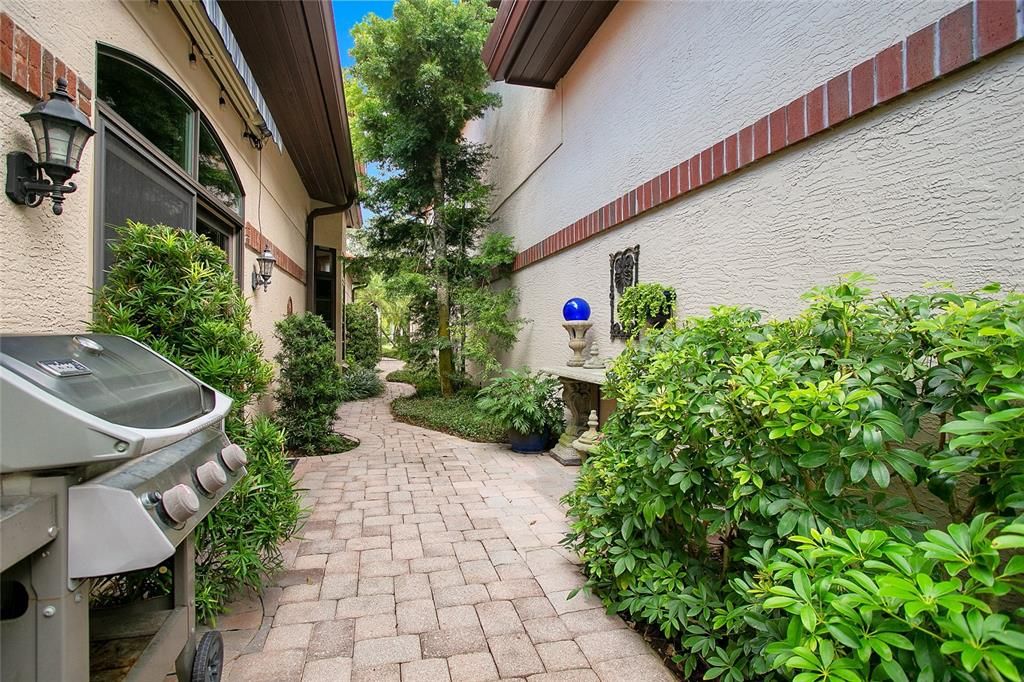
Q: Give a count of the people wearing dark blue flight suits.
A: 0